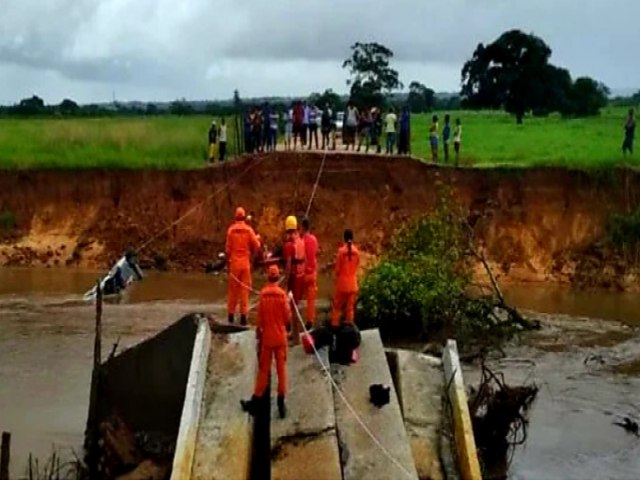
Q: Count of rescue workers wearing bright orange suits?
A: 5